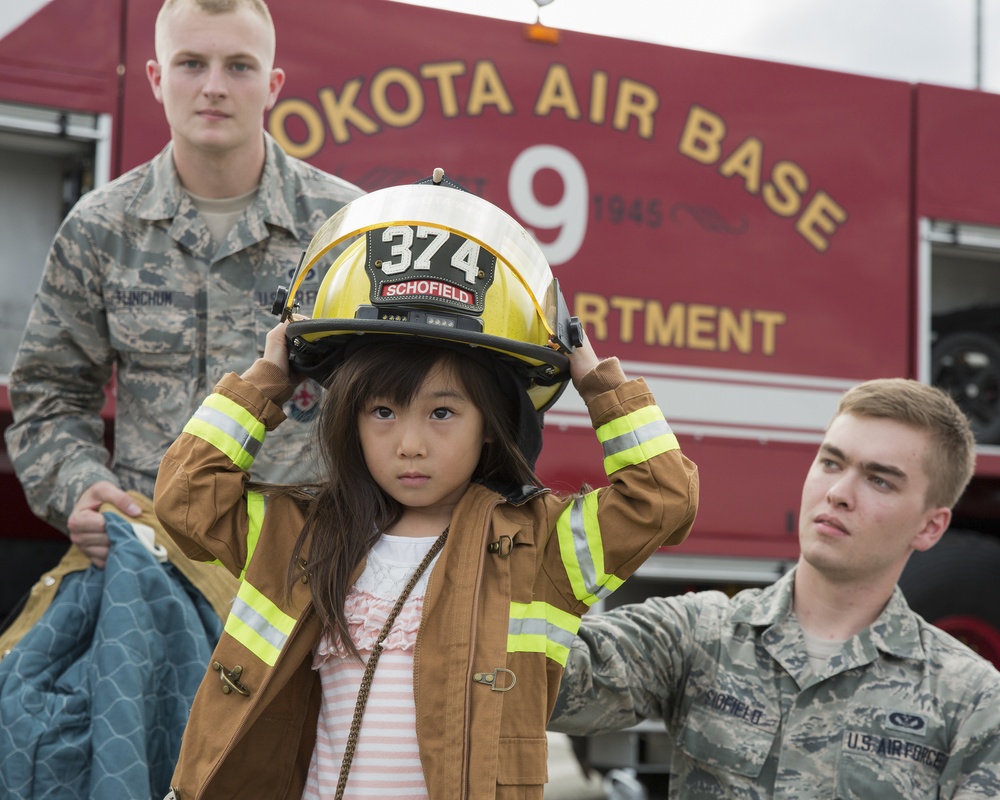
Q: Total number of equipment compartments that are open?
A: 2